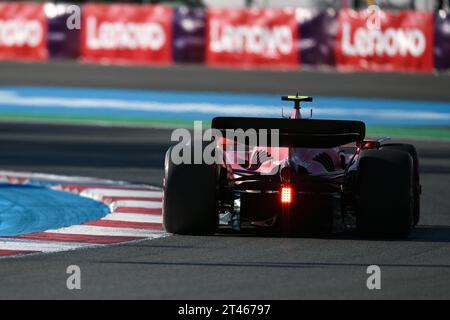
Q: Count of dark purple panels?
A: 4